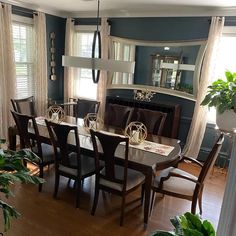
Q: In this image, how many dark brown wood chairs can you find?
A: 8